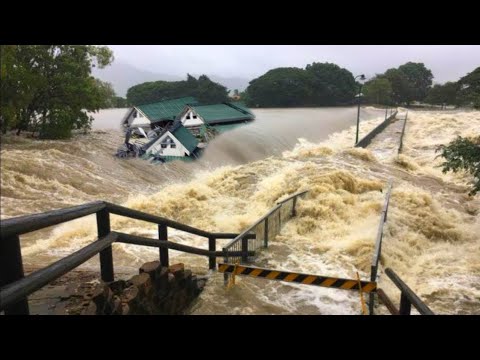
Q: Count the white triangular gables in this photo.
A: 3